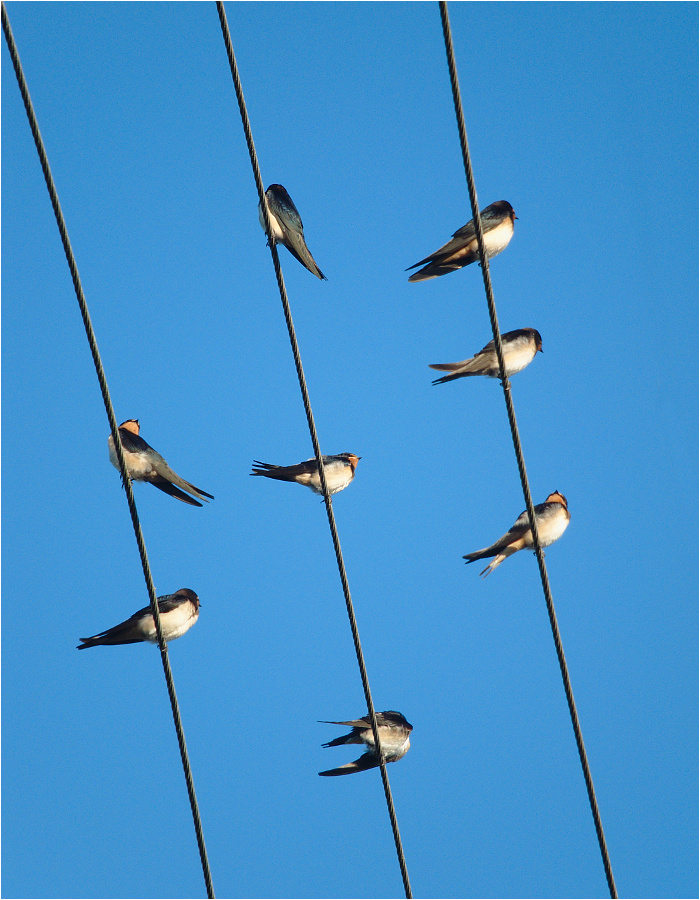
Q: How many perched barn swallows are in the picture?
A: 8